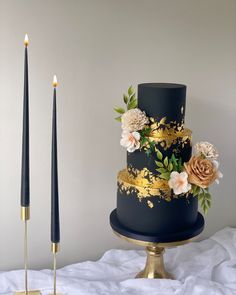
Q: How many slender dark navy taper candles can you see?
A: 2